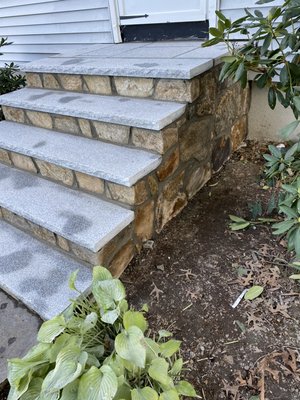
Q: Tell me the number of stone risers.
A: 4